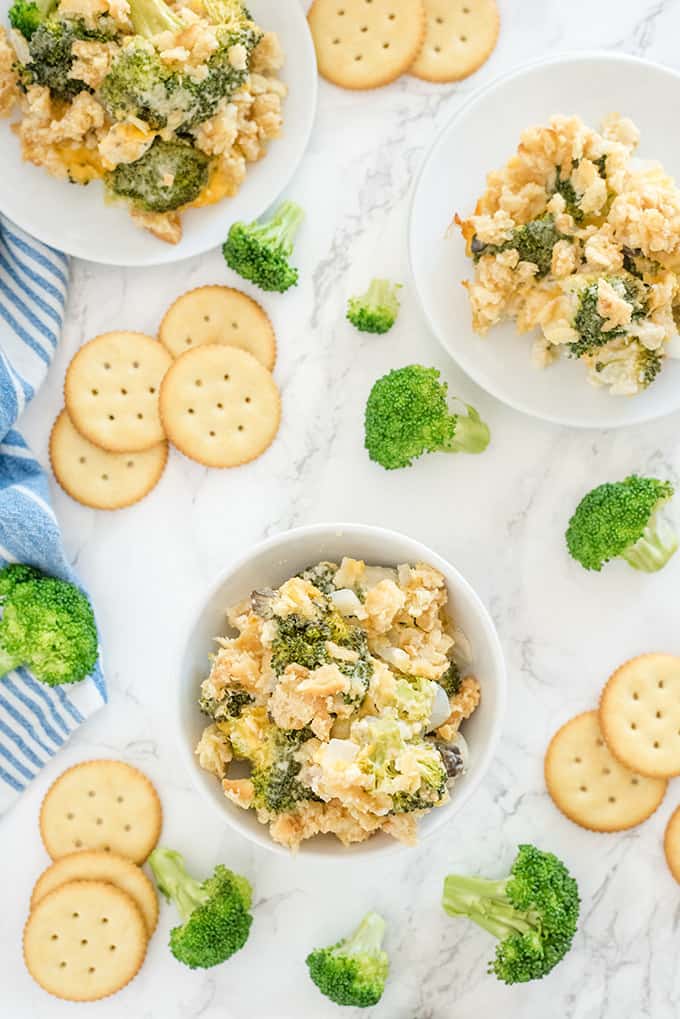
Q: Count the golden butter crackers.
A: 12